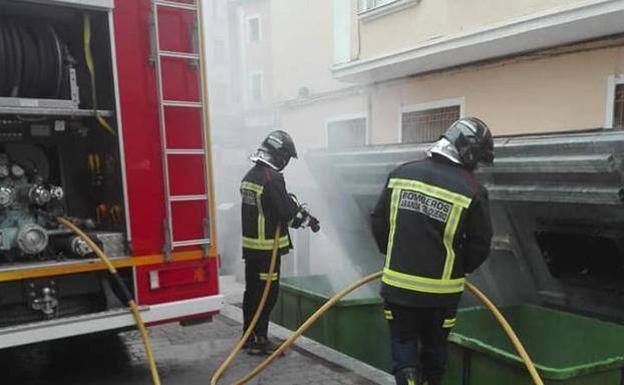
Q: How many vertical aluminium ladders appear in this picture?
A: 1